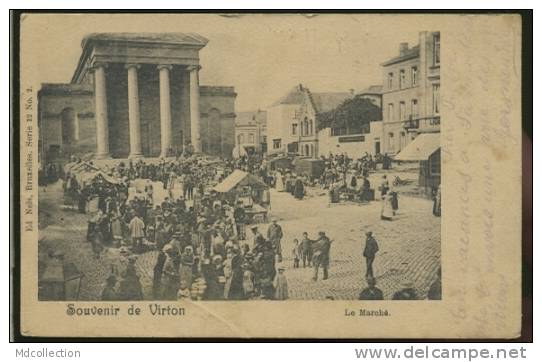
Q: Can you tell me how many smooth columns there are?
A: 4